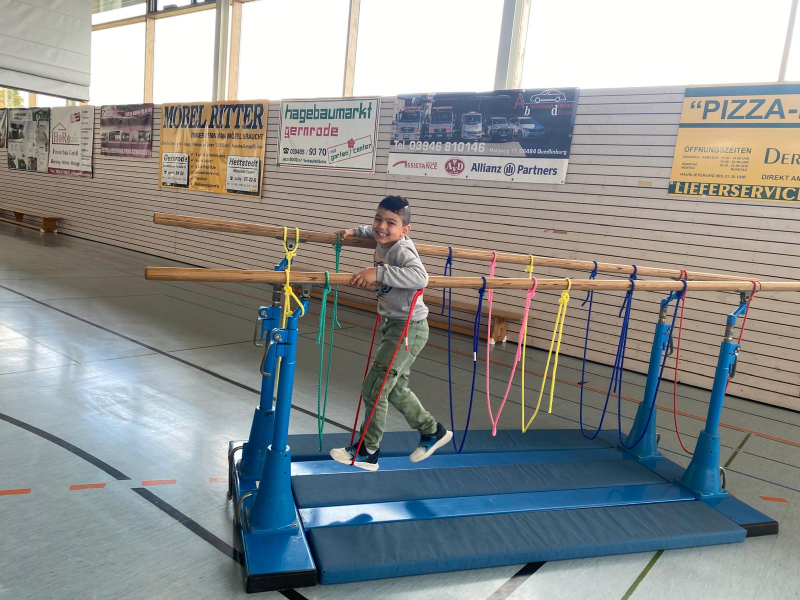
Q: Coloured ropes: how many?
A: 9